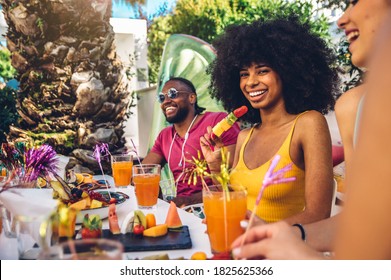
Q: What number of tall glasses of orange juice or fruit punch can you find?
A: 3